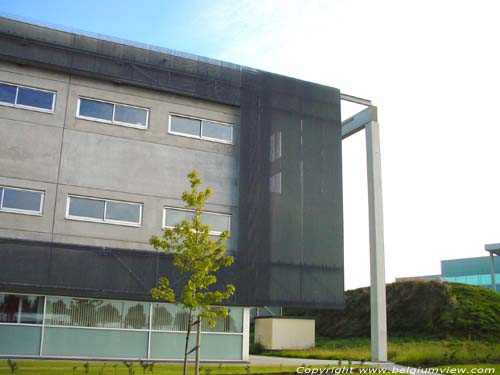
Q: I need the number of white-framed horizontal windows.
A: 6